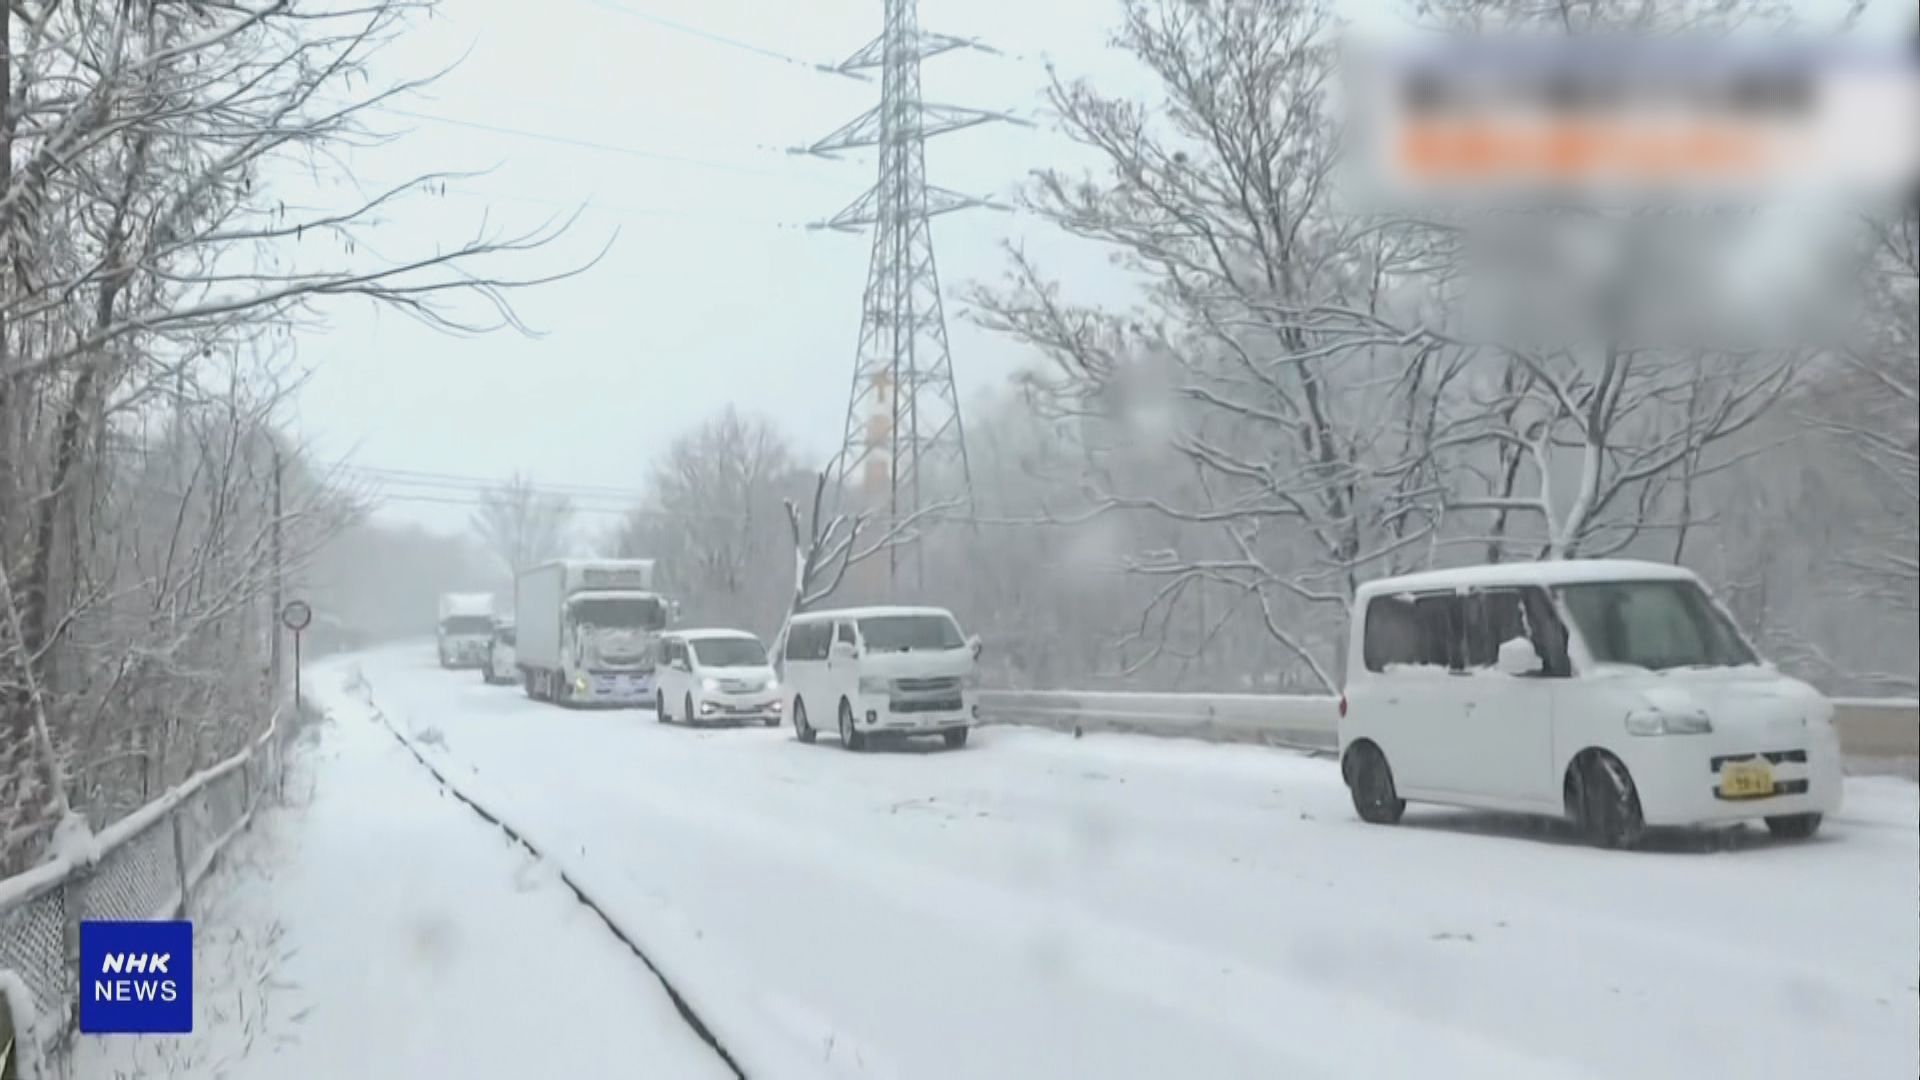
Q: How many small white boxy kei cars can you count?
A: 1